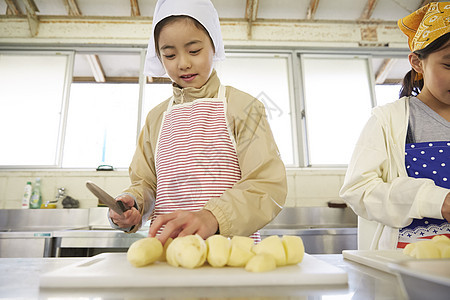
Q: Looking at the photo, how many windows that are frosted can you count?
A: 3